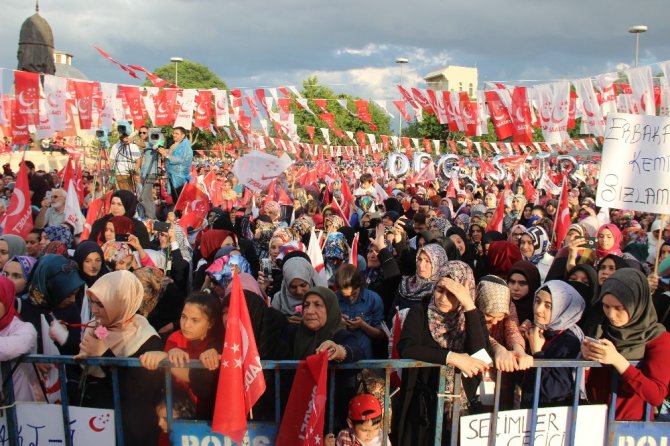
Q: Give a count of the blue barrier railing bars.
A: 14